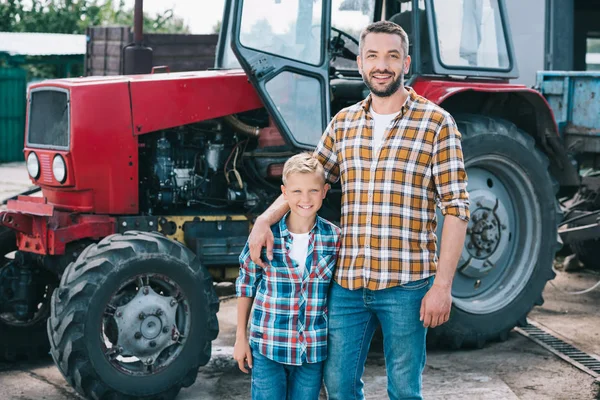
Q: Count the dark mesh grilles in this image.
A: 1